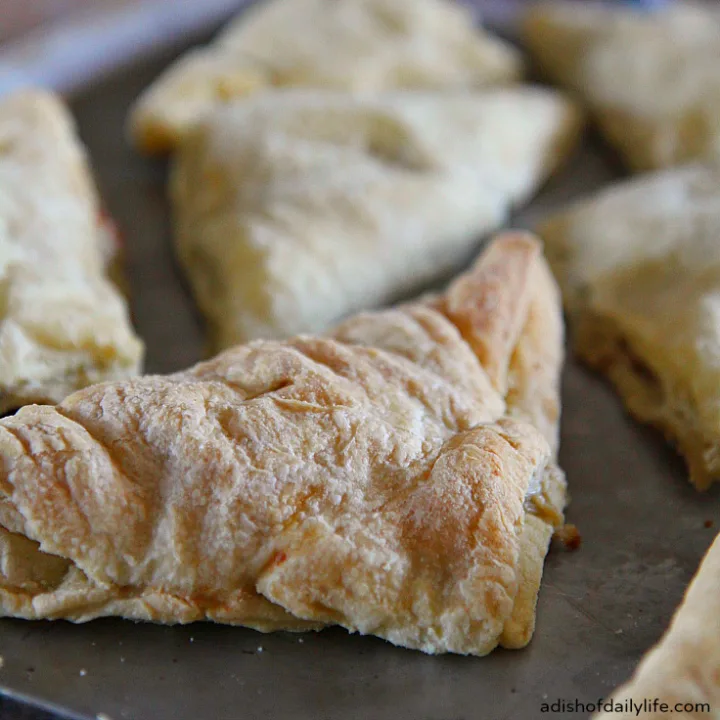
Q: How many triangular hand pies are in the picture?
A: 7